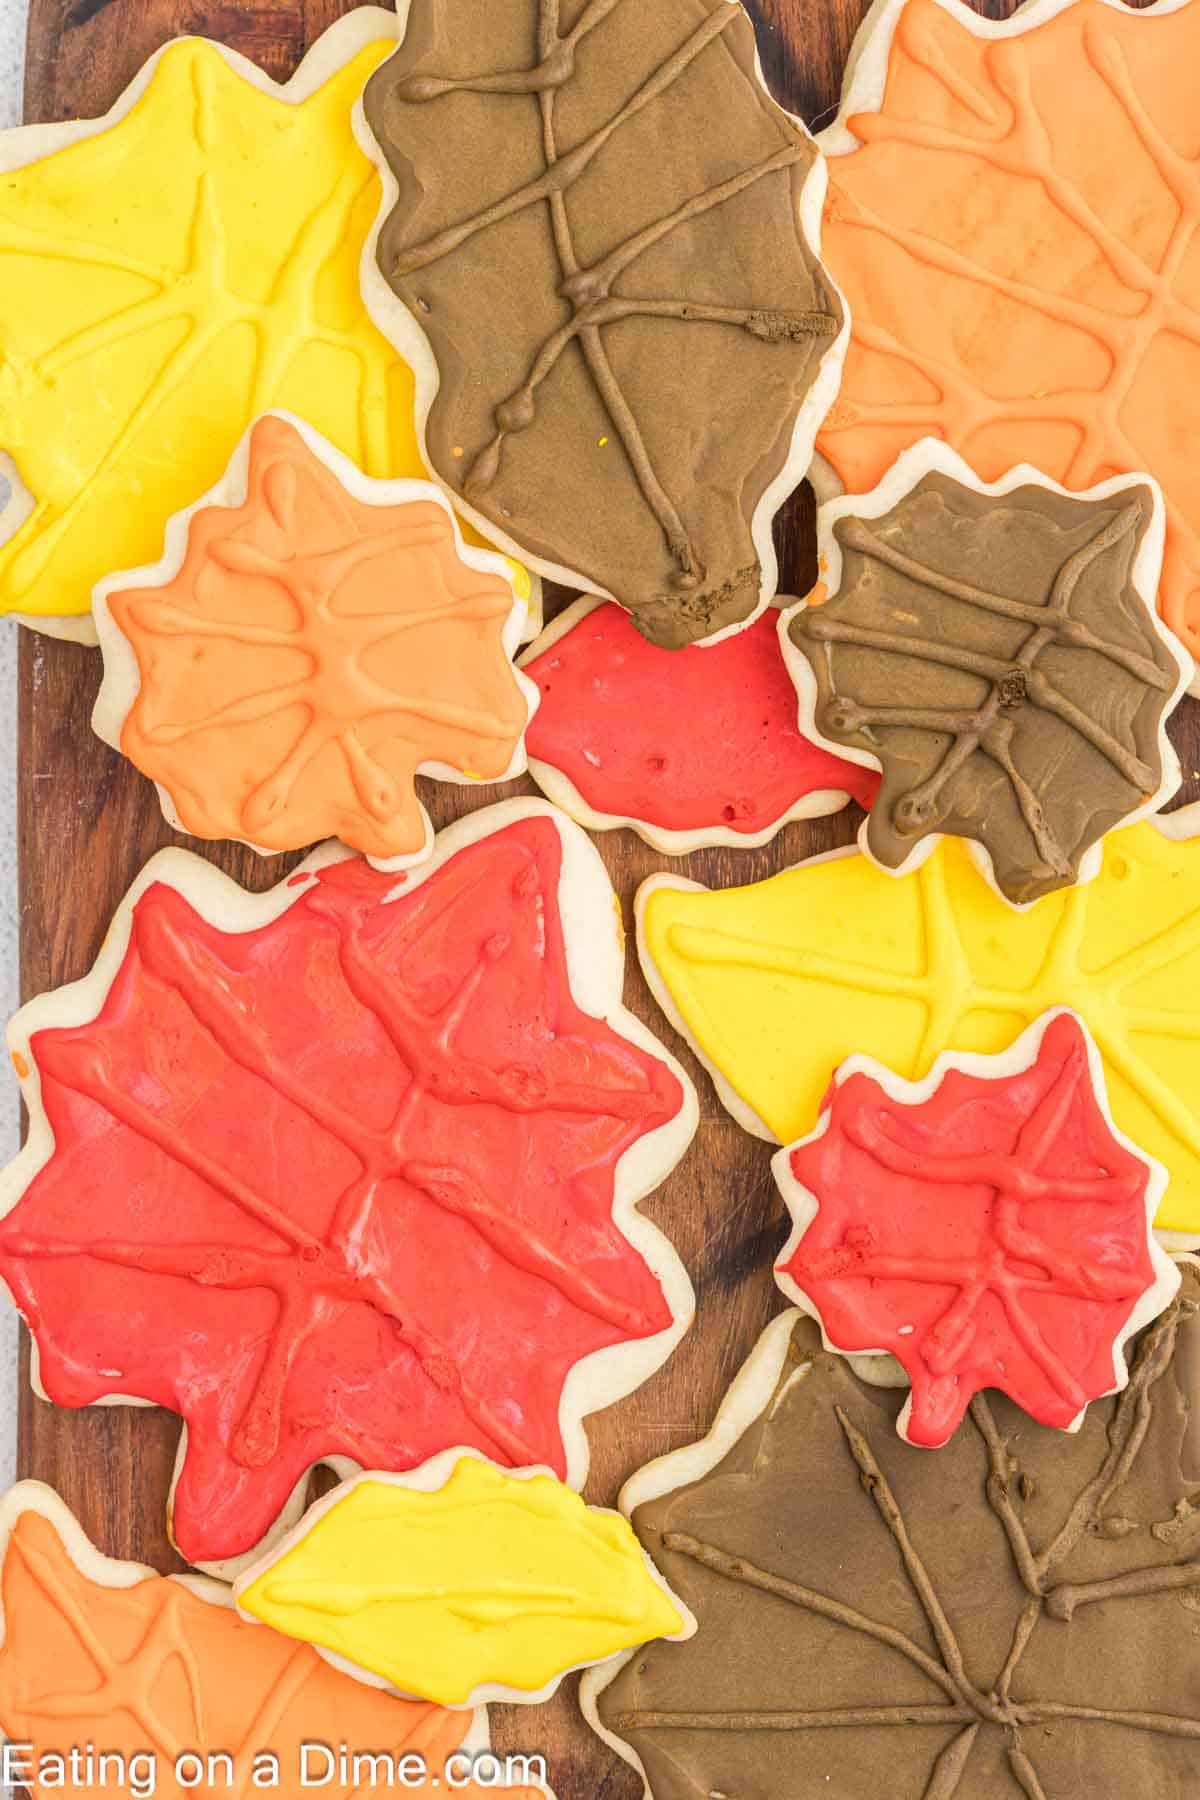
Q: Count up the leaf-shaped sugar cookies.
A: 12